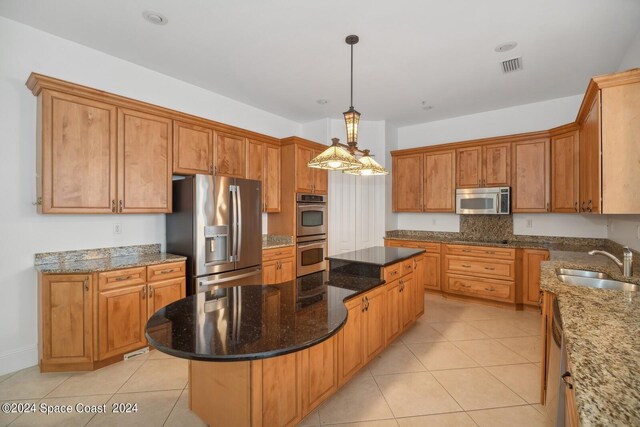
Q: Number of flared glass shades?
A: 2